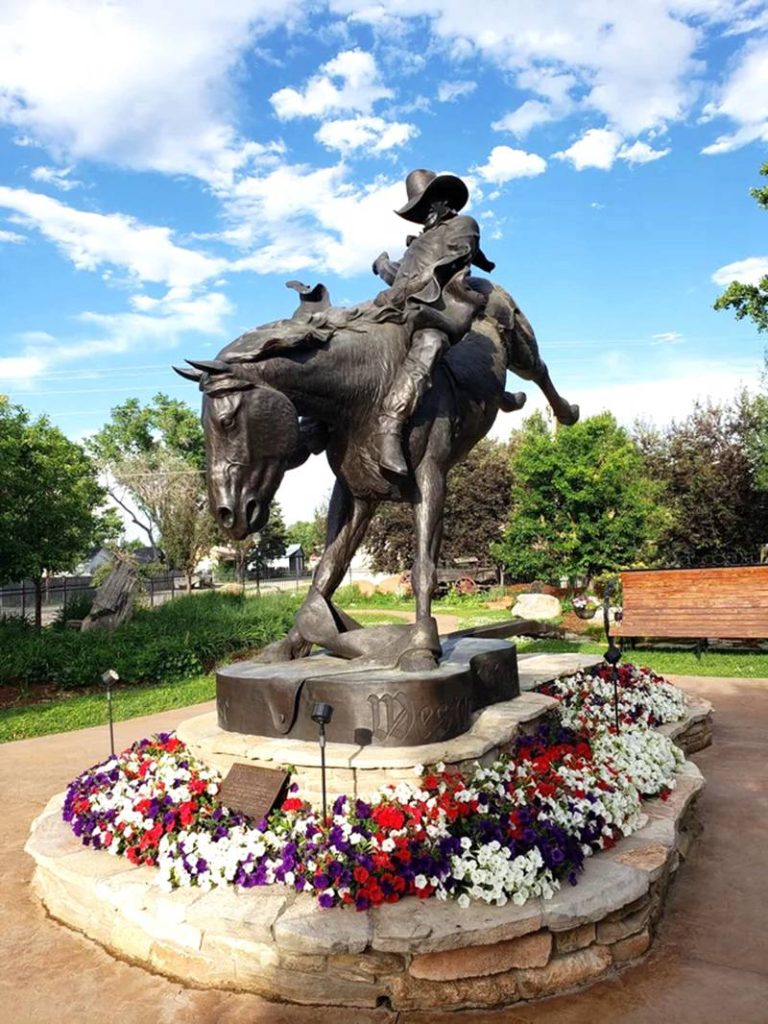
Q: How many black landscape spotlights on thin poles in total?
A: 3